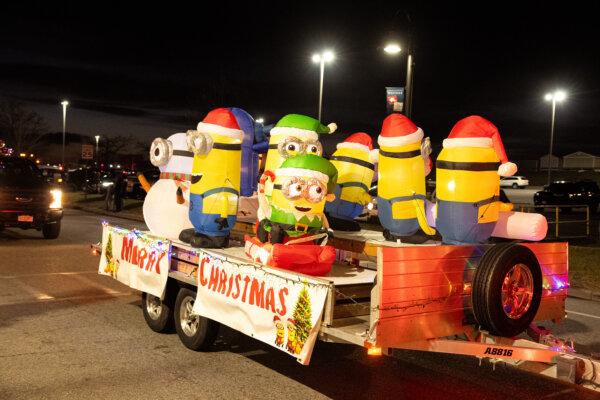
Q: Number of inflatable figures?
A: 7